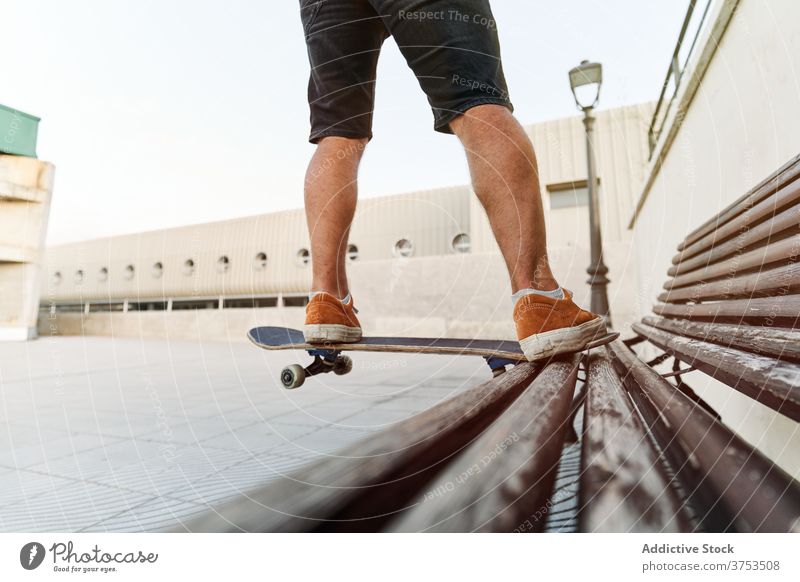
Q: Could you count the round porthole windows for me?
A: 12